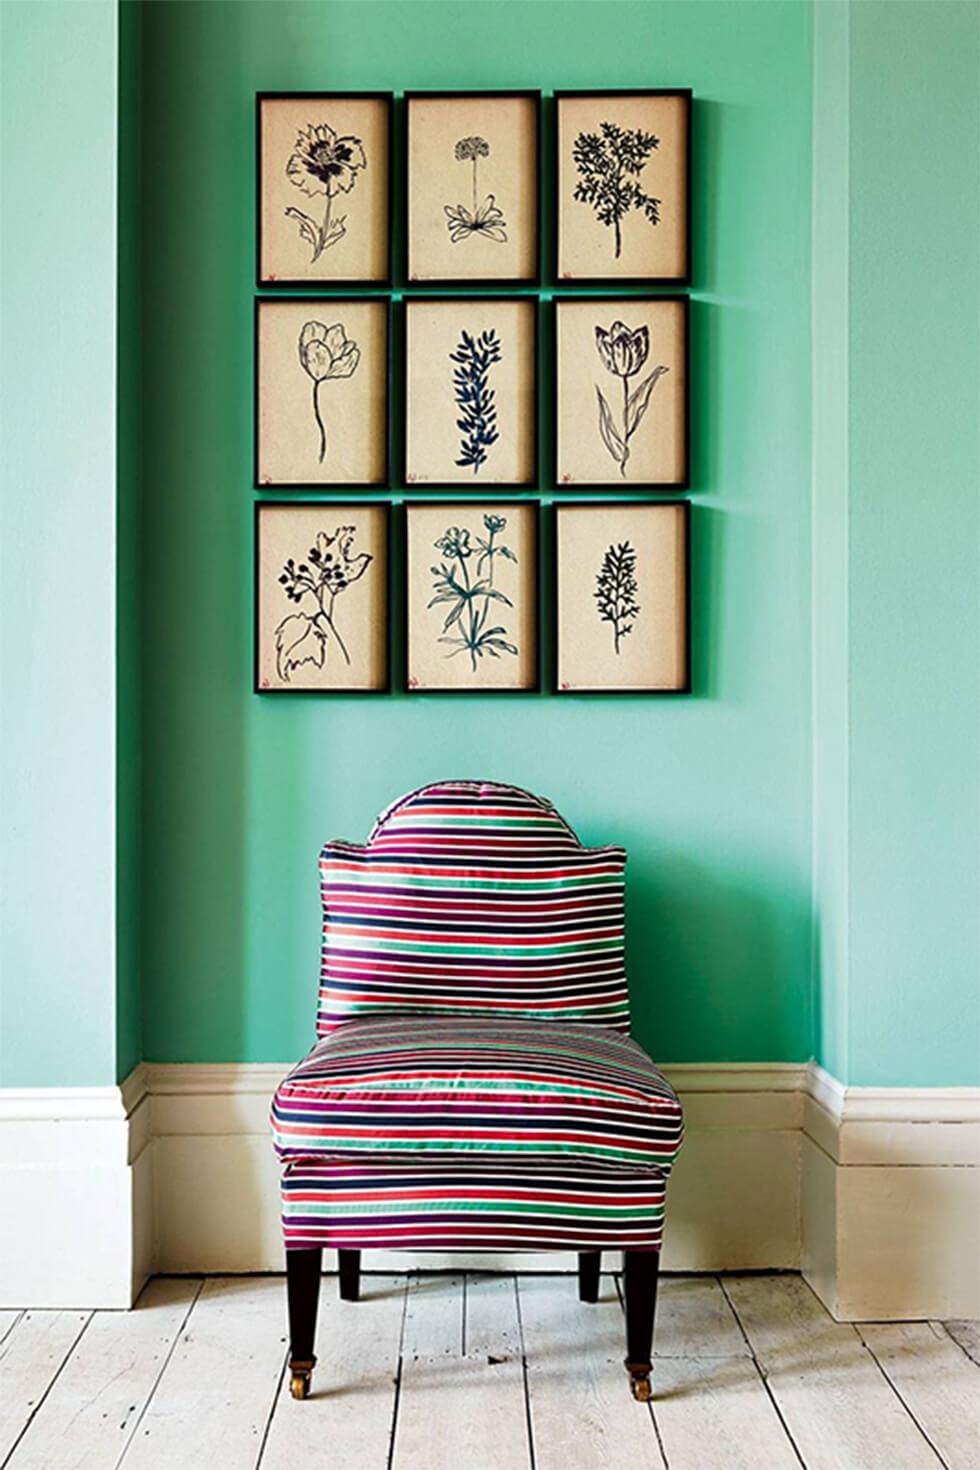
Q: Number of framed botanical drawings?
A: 9